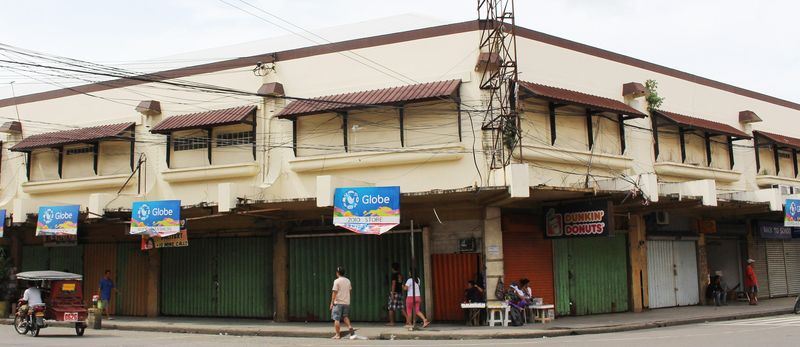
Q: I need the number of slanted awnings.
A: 6